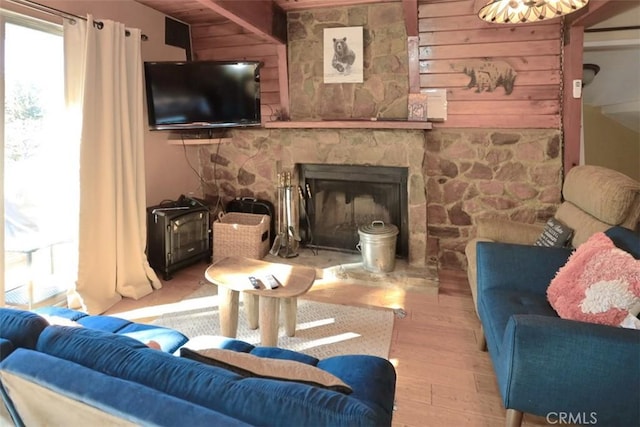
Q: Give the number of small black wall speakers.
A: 1